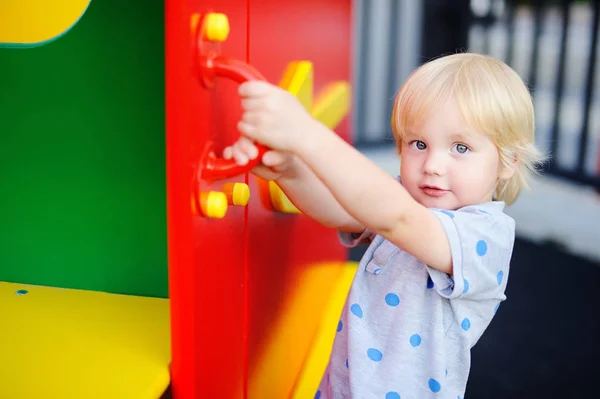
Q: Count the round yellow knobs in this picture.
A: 3